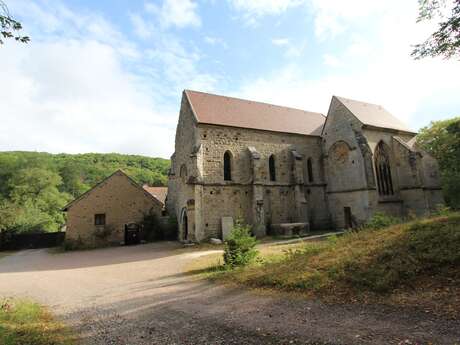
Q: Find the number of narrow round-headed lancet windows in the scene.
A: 3